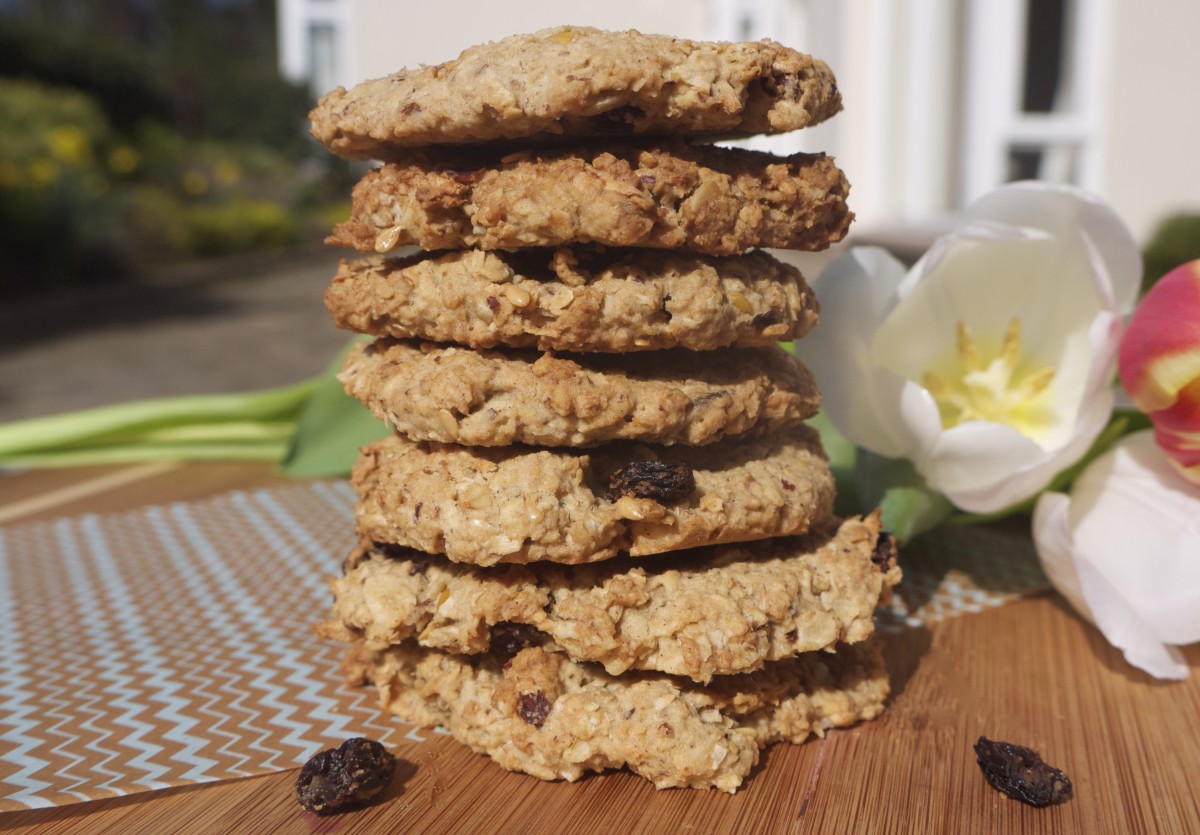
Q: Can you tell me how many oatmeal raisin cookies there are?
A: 7